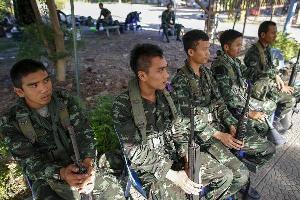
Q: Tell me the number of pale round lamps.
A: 0